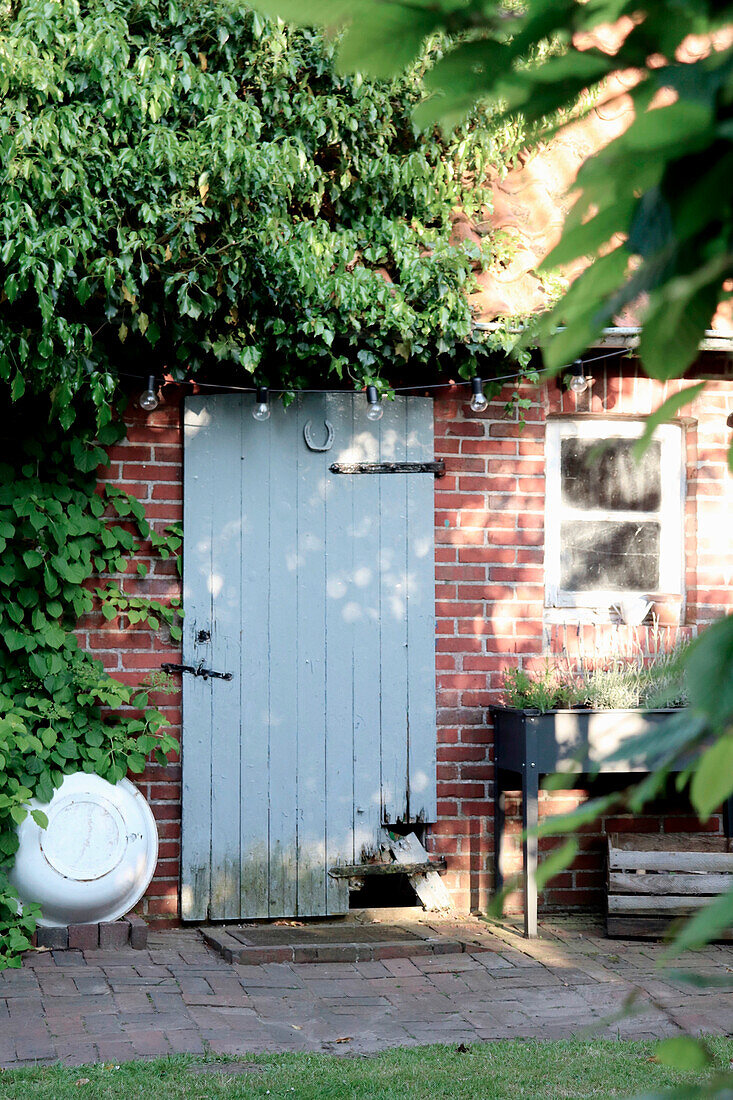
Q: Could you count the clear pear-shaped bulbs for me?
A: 5